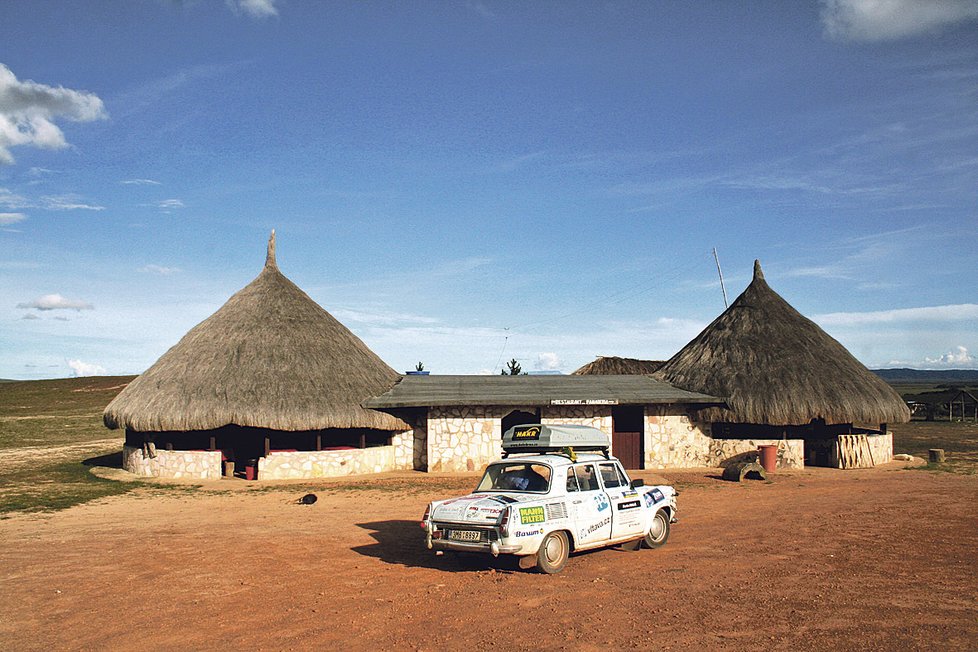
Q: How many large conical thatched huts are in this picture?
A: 2